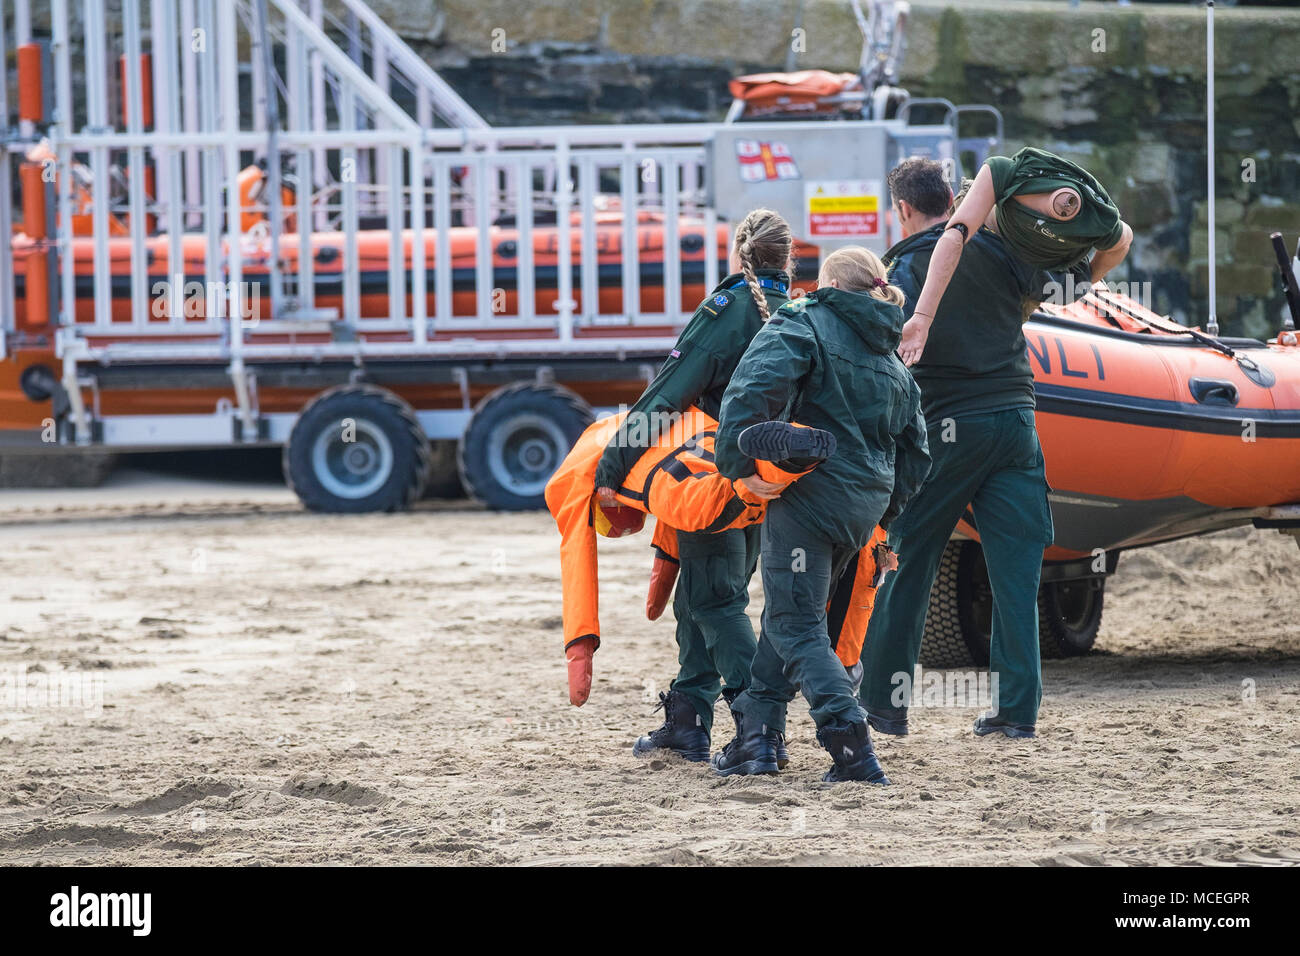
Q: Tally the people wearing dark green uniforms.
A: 3